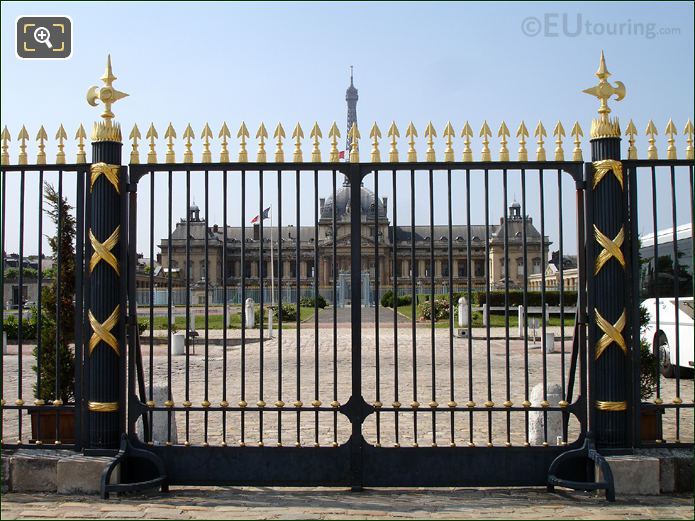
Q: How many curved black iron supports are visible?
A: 2